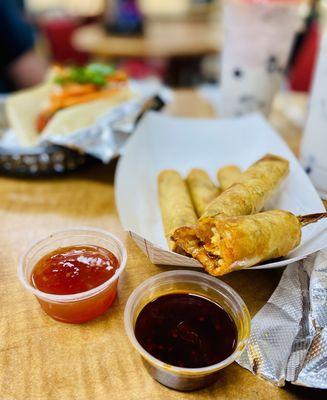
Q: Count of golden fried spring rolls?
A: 5